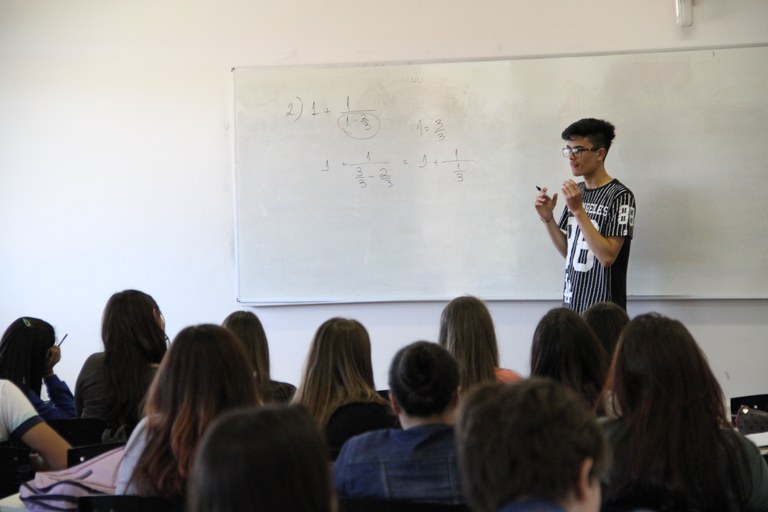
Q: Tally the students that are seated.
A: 13